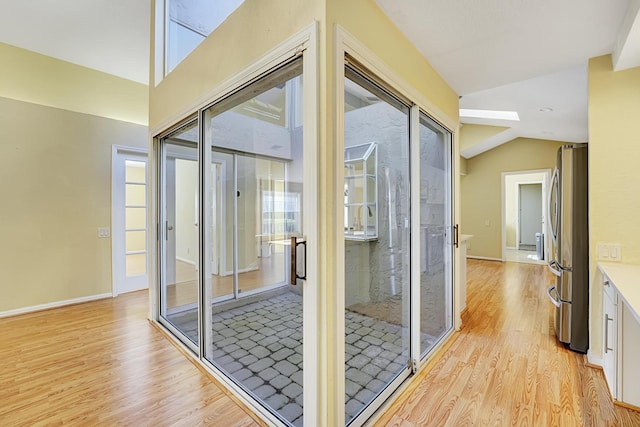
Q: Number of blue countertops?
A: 0